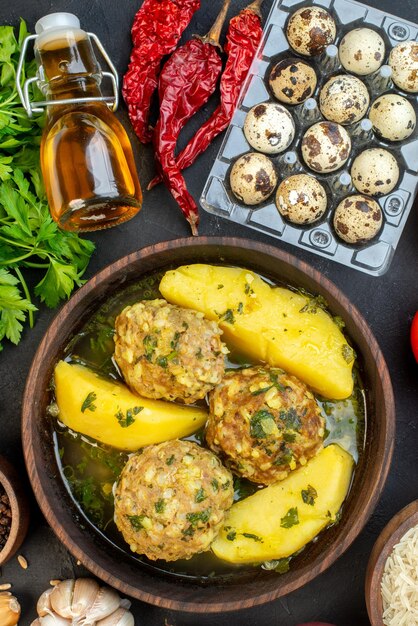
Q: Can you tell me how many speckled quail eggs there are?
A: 12